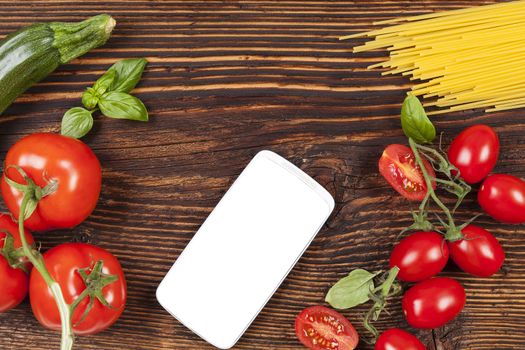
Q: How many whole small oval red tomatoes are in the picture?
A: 6